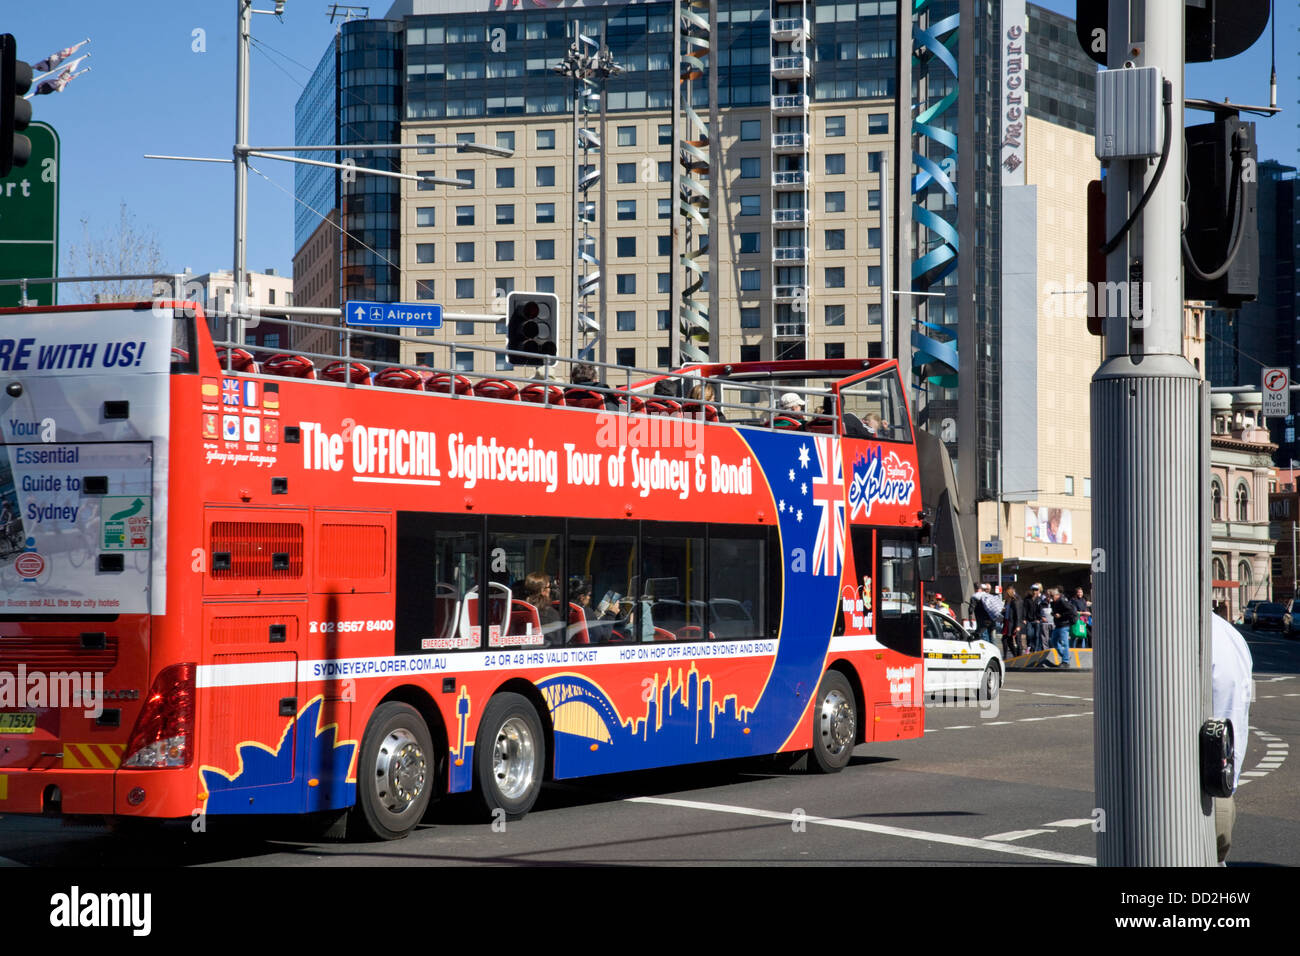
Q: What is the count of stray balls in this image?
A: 0